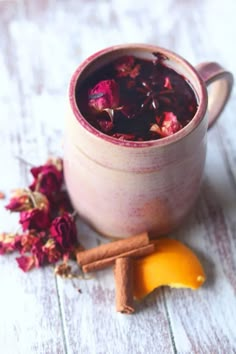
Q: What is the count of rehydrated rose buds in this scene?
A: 3